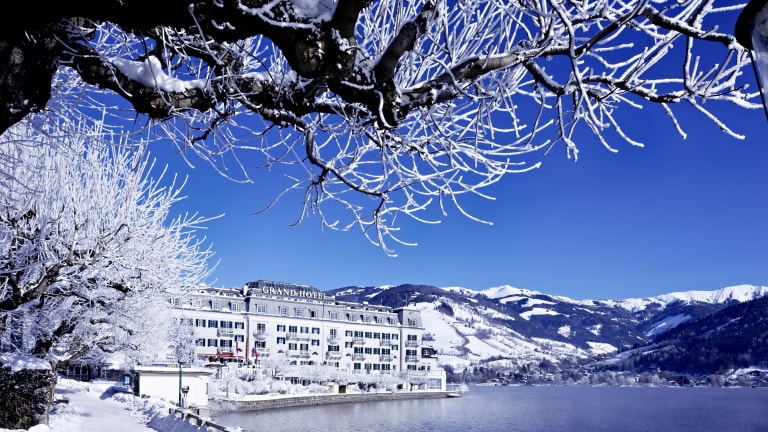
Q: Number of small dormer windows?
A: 14